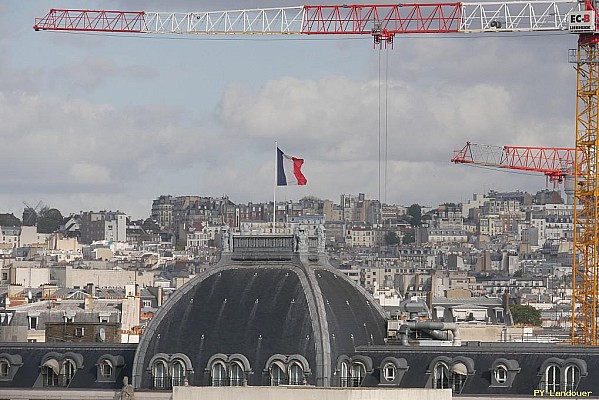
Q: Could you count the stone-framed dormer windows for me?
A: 11